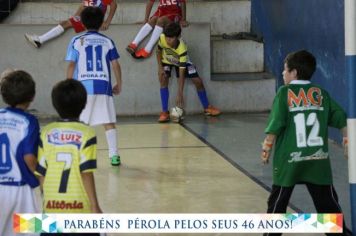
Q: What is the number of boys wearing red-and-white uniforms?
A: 2